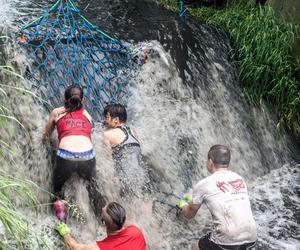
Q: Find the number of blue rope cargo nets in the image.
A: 1